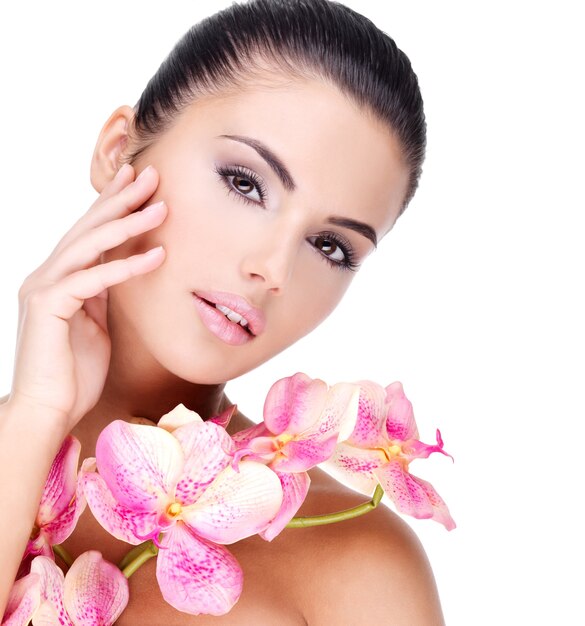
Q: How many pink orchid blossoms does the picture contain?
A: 5